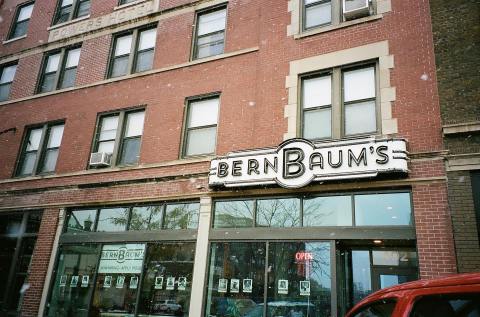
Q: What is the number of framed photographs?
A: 14